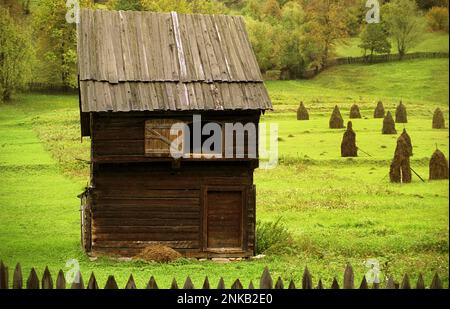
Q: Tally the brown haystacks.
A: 11